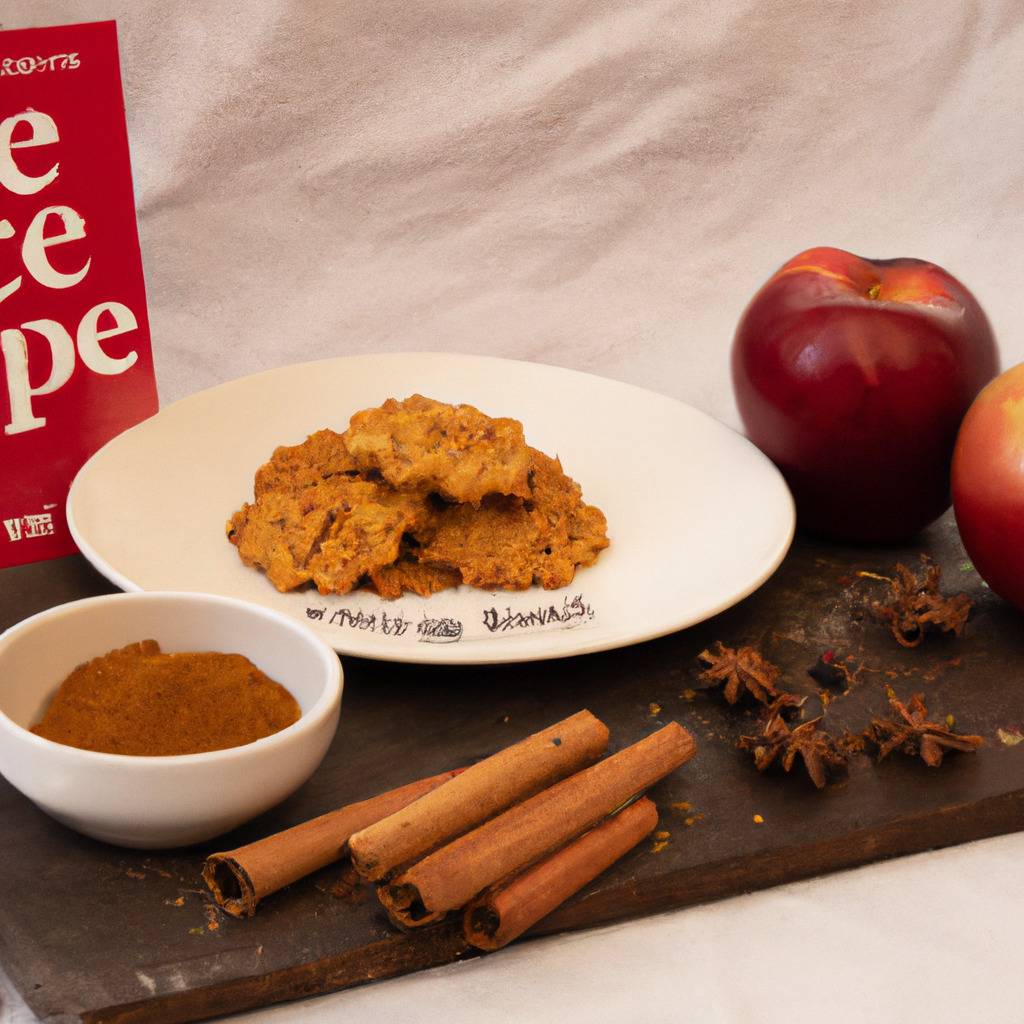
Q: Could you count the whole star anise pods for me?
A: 4